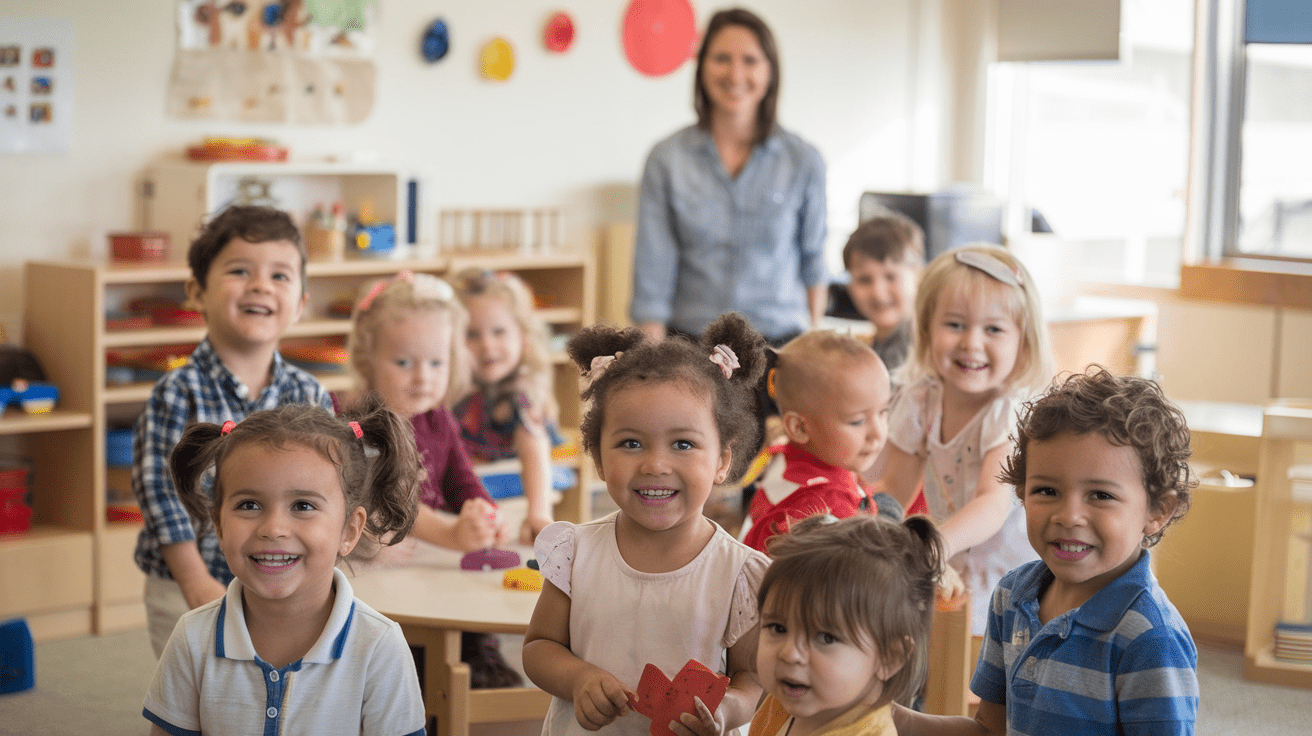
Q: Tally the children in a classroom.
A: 10